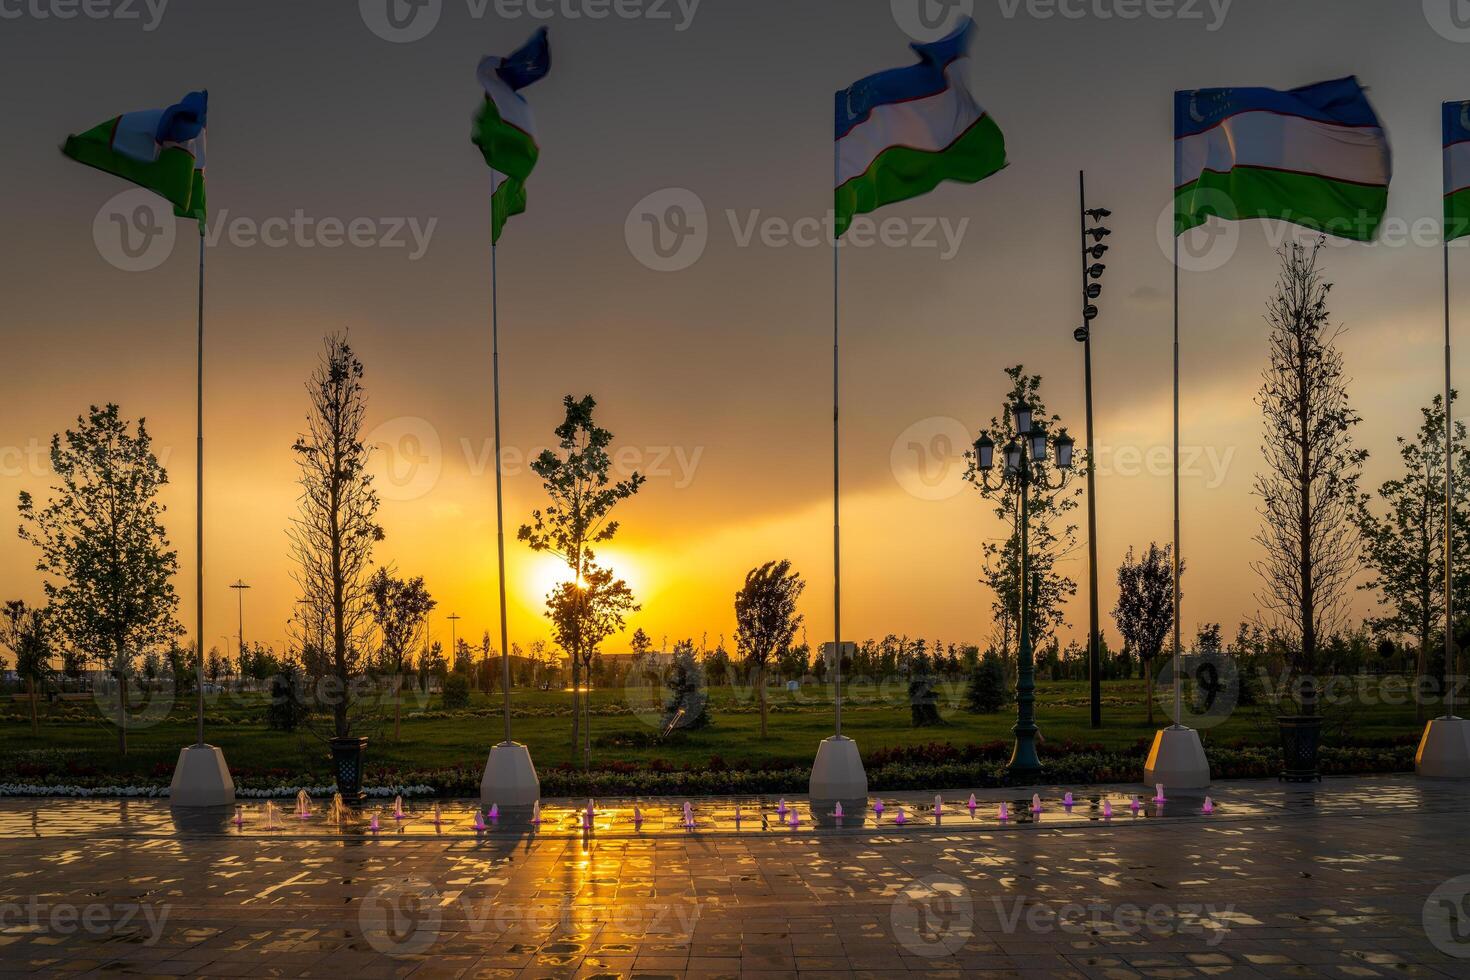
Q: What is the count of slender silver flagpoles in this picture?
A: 5